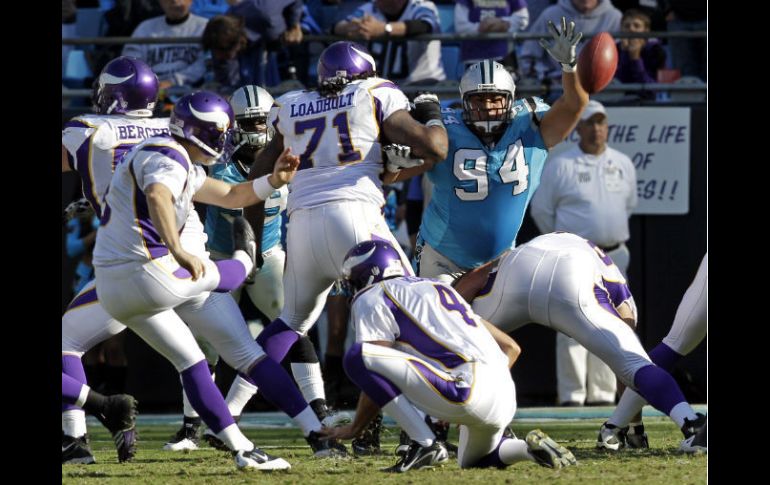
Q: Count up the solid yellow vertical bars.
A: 0